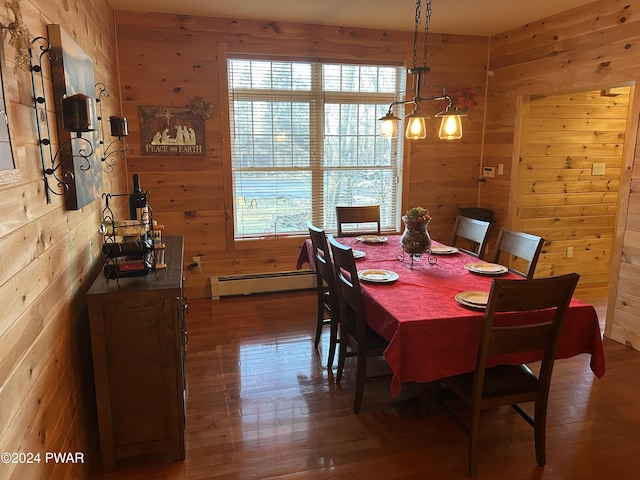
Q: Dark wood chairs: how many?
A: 6